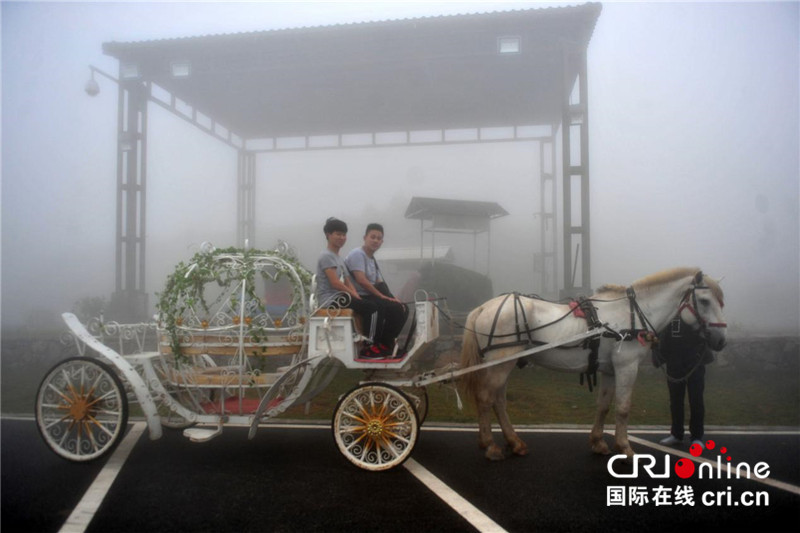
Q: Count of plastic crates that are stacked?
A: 0